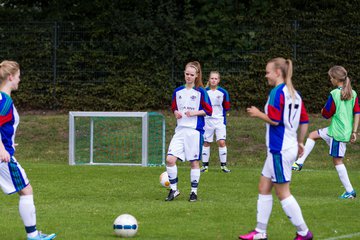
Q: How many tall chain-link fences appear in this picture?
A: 1